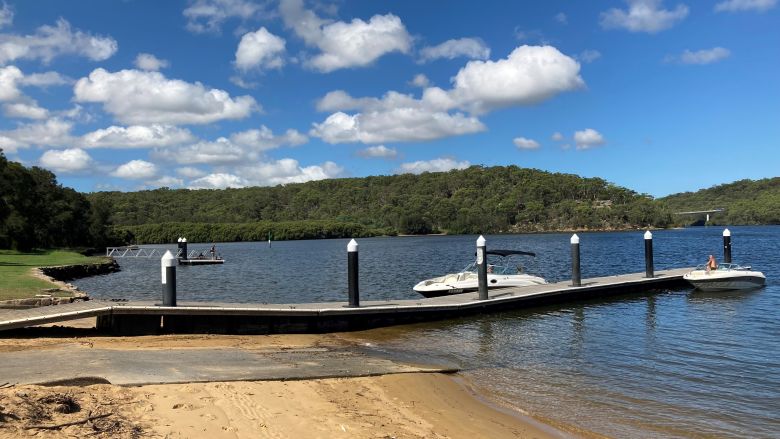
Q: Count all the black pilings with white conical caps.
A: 8